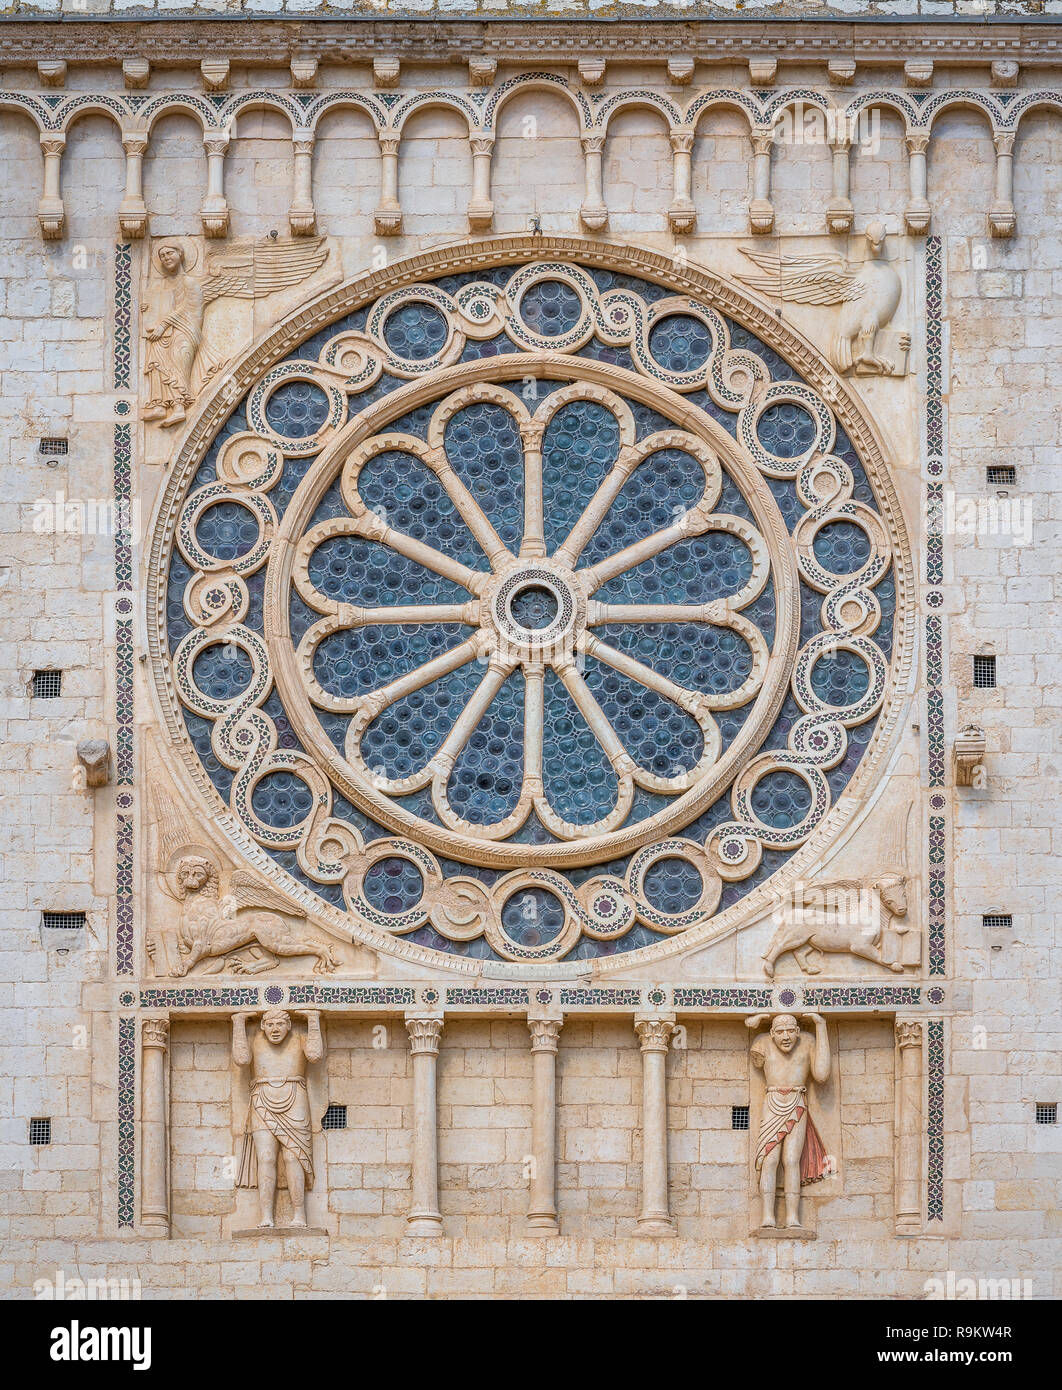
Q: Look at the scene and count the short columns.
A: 12